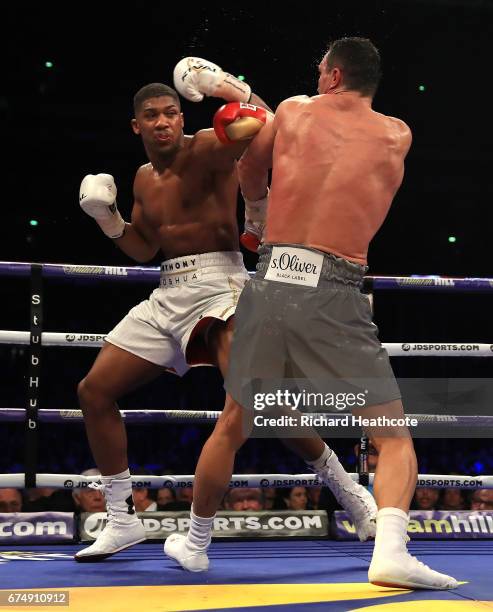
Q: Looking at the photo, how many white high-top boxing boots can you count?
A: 4